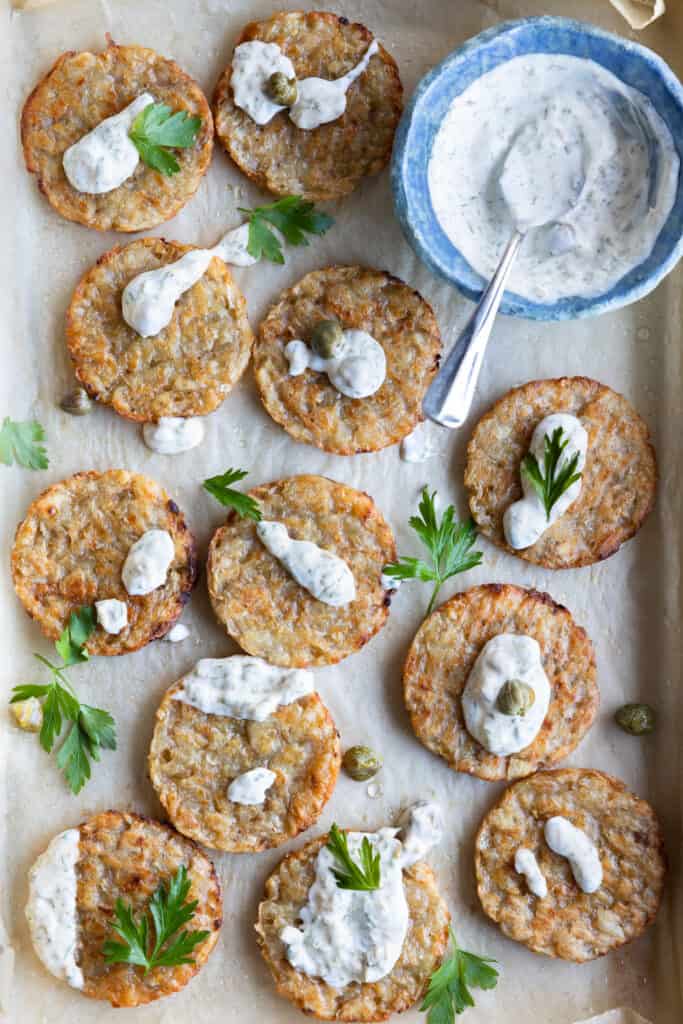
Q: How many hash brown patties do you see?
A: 12